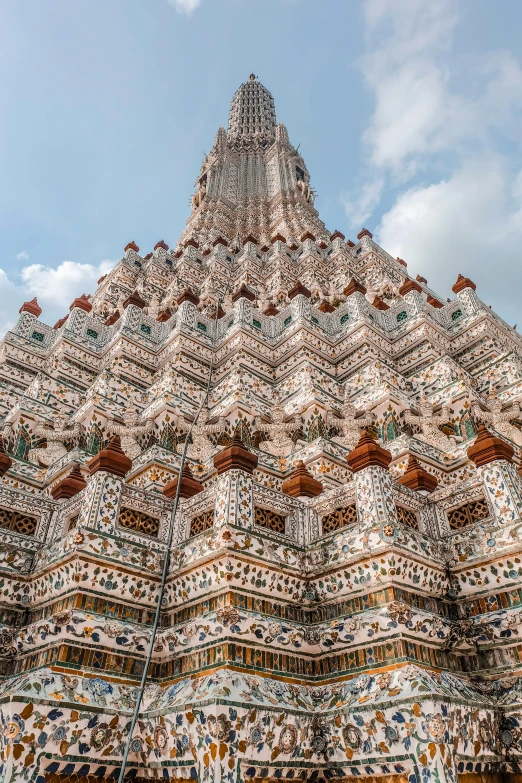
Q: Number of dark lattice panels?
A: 8